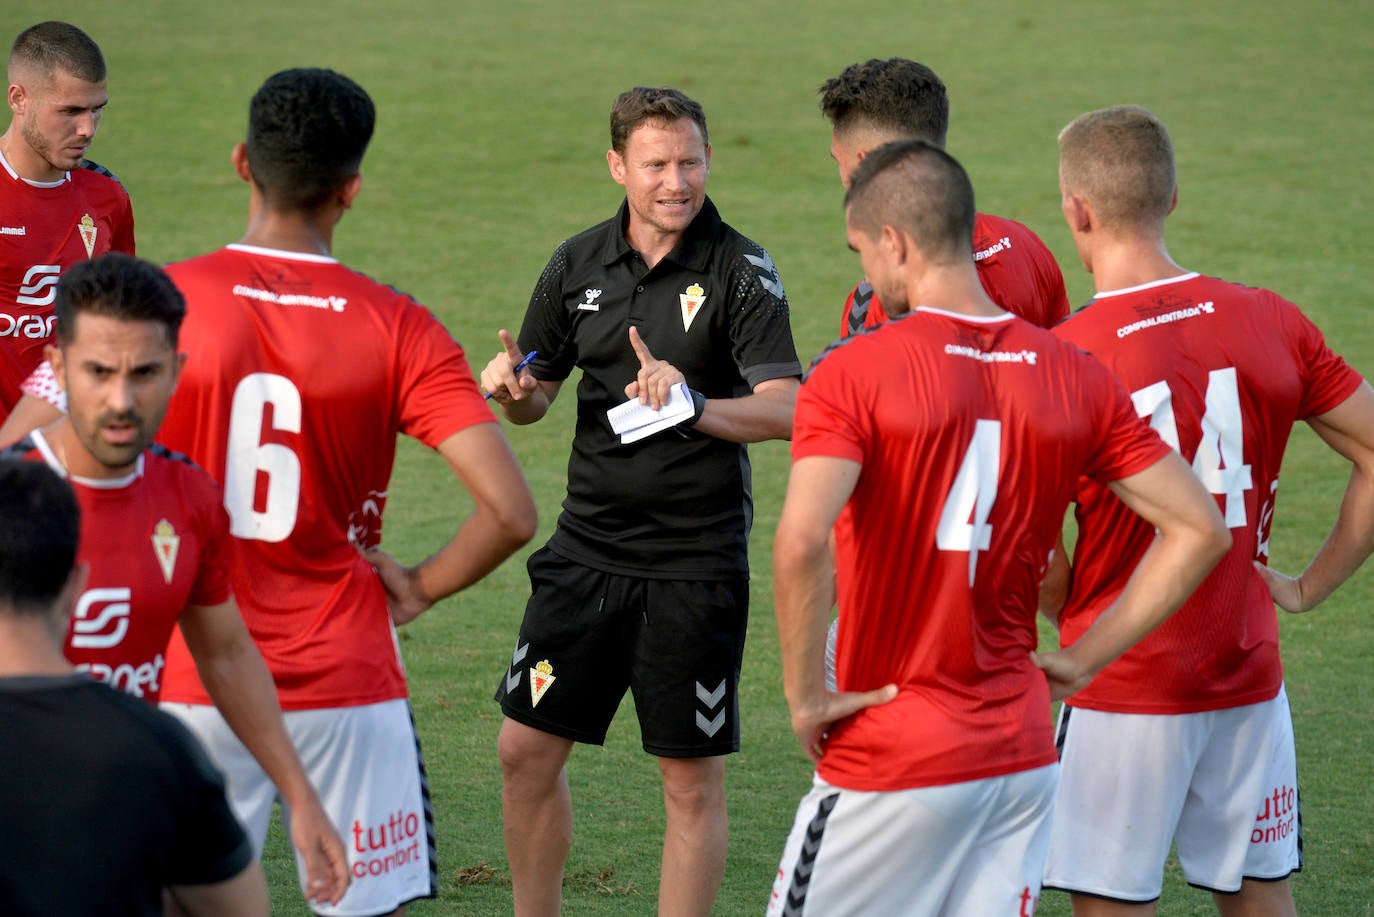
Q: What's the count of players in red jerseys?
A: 6